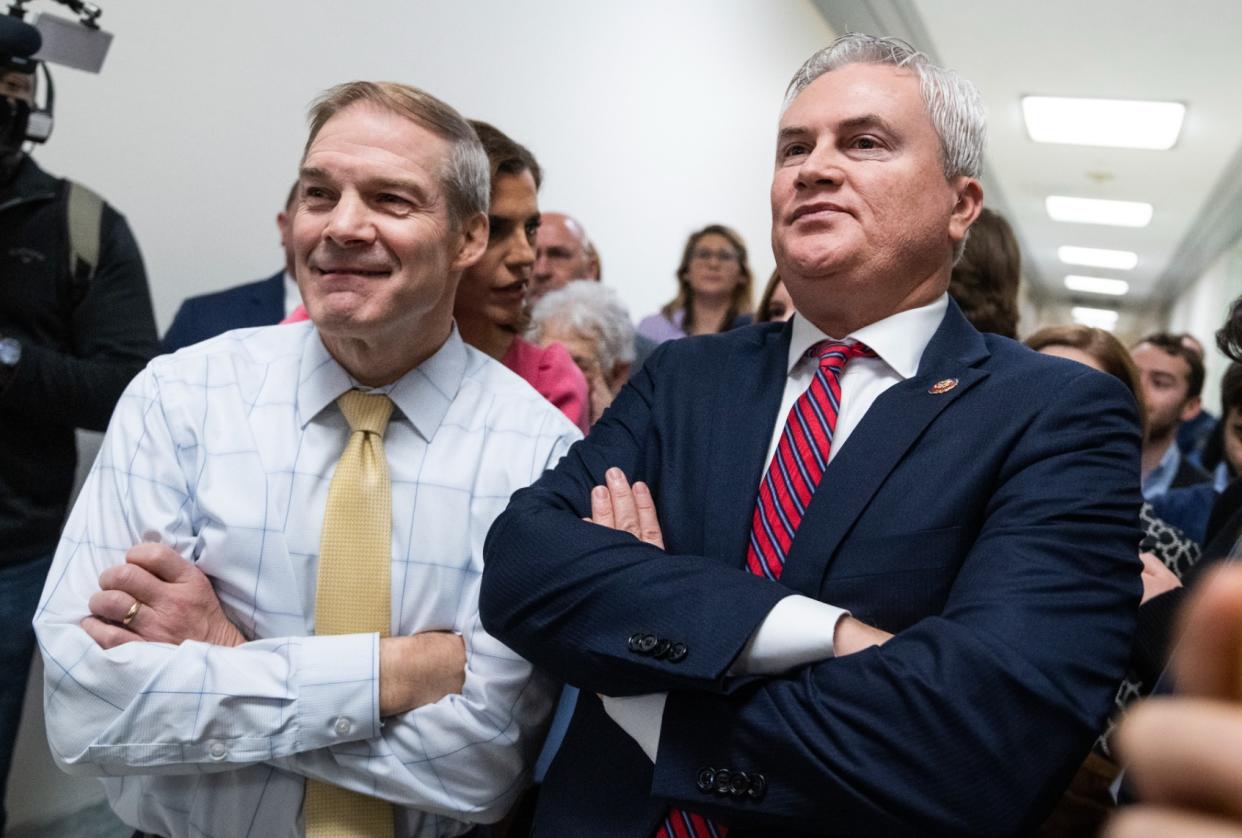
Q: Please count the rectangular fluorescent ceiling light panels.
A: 5